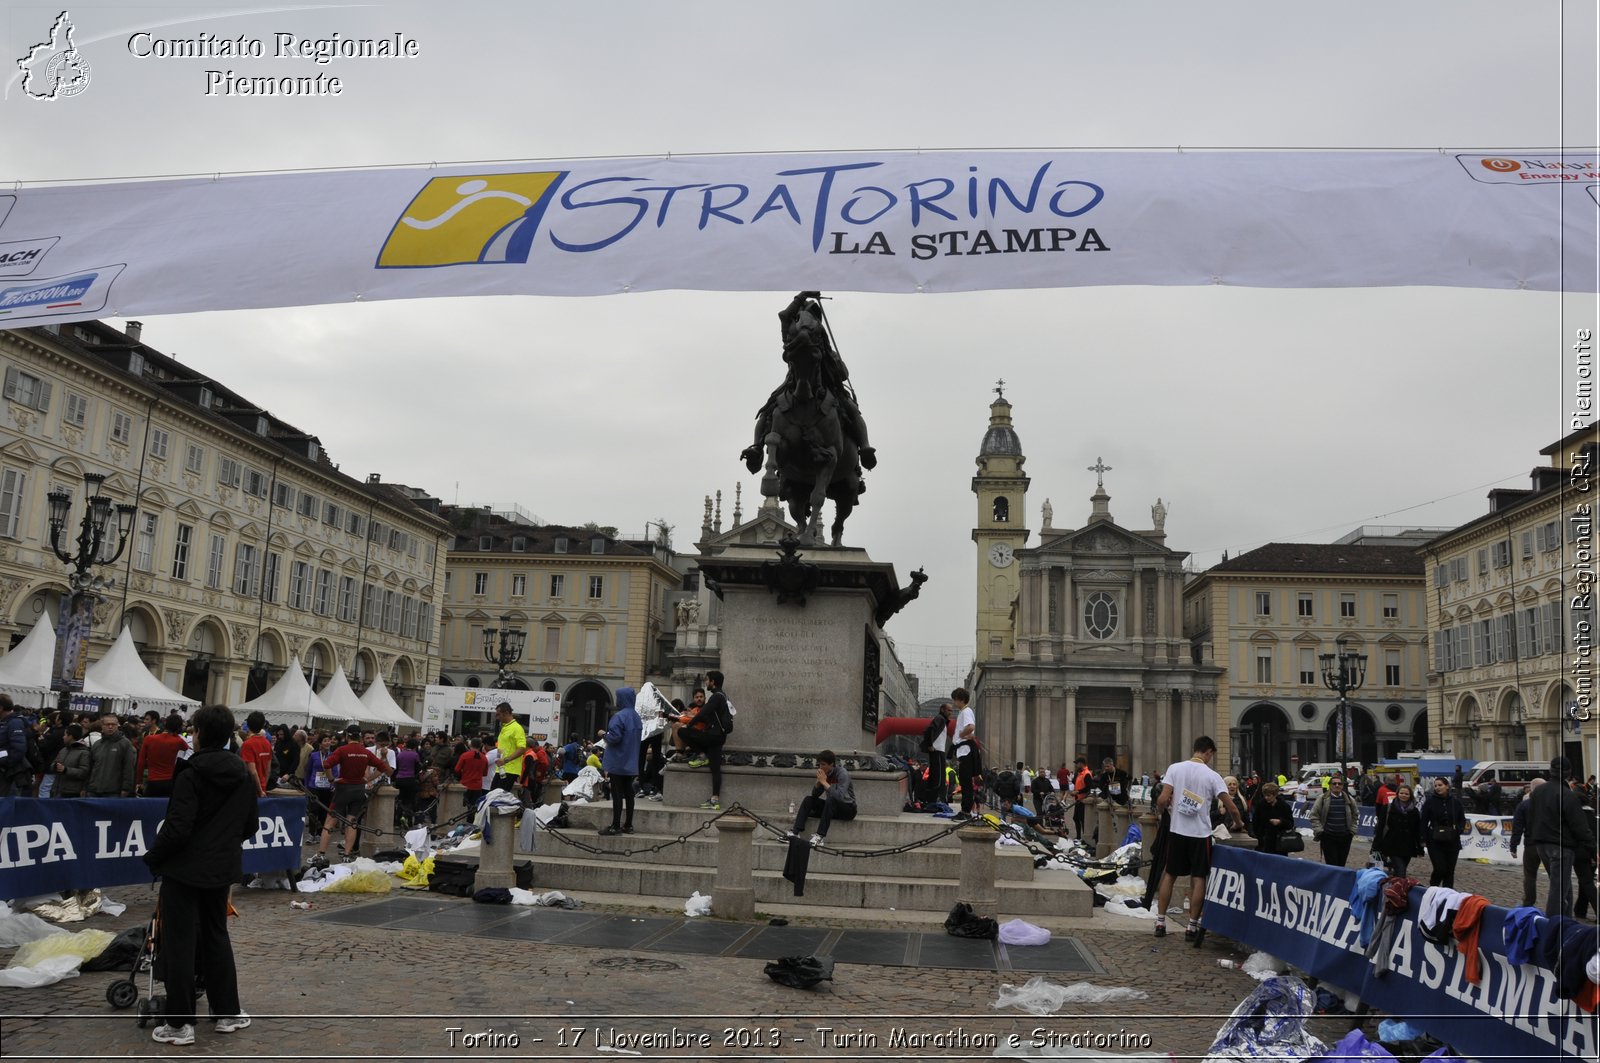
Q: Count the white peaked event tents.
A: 5